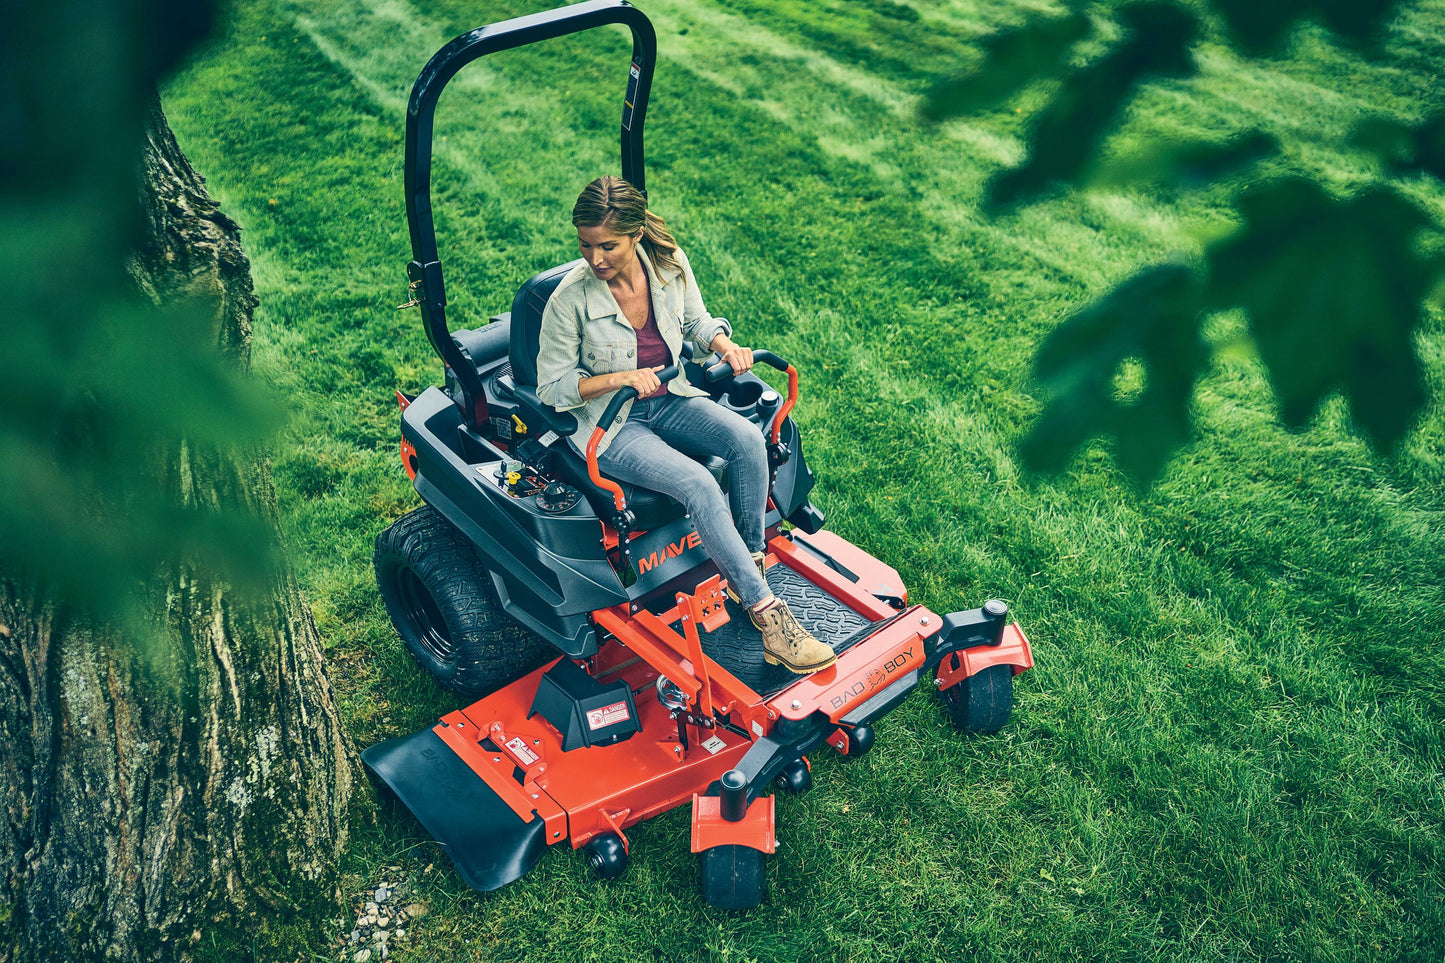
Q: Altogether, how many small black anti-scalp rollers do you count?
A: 3